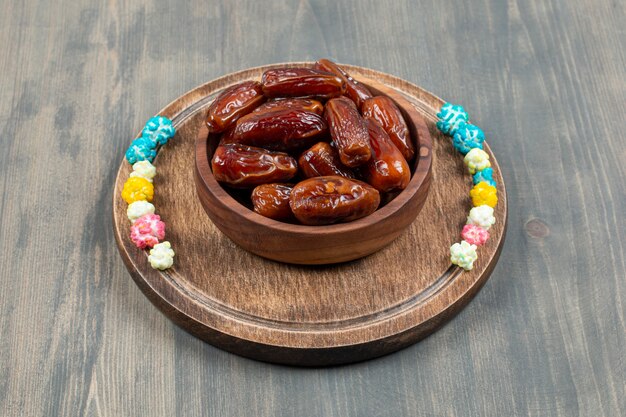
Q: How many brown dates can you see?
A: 12